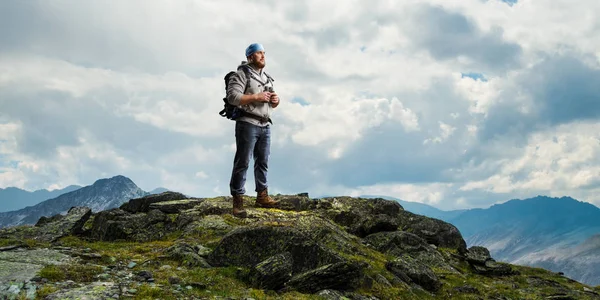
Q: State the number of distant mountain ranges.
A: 2